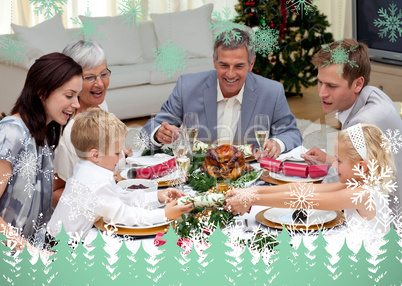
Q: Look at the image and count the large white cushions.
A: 3